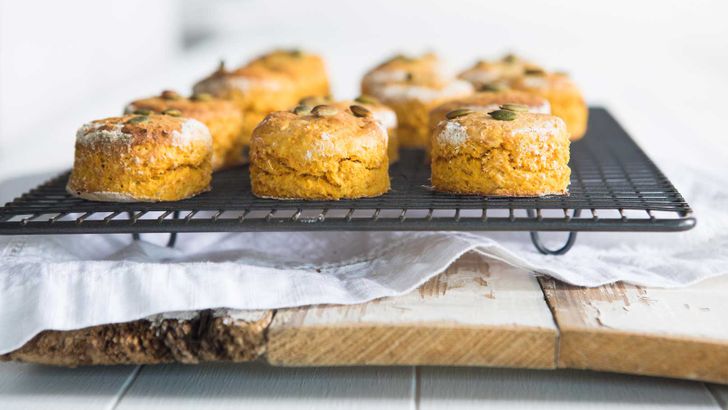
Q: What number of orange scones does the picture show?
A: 12